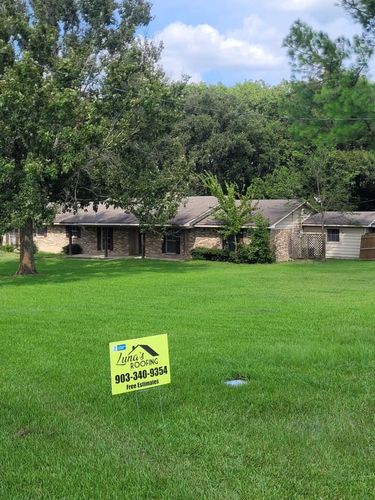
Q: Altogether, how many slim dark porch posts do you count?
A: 3